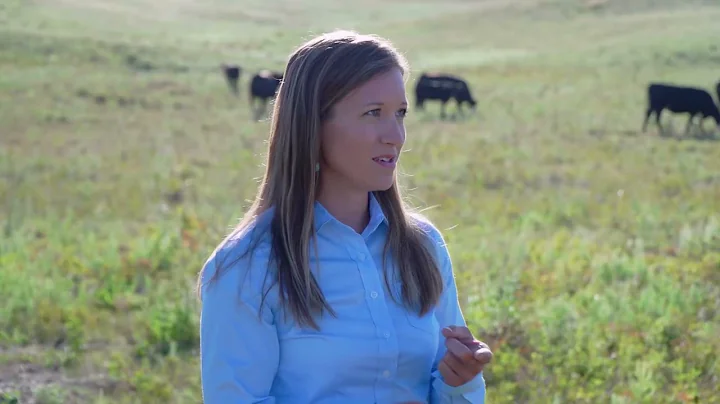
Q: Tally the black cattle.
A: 5